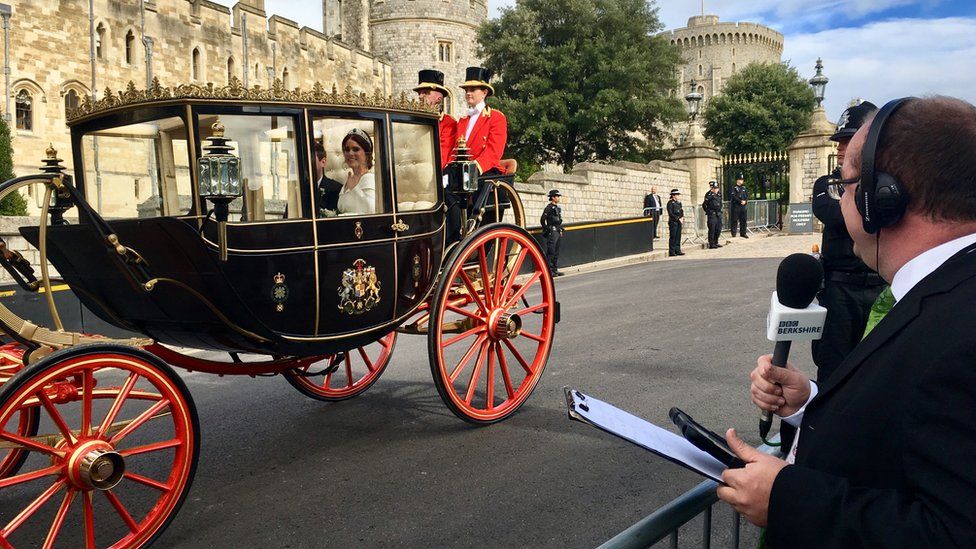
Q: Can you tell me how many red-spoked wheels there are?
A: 4